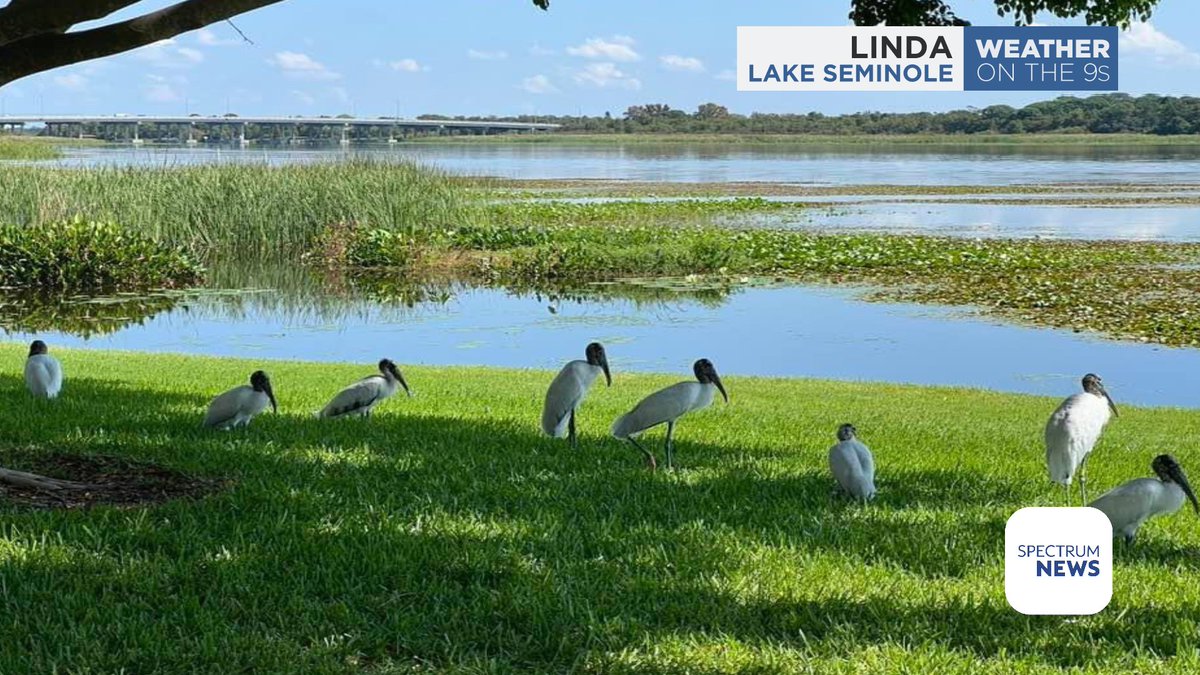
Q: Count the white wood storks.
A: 8